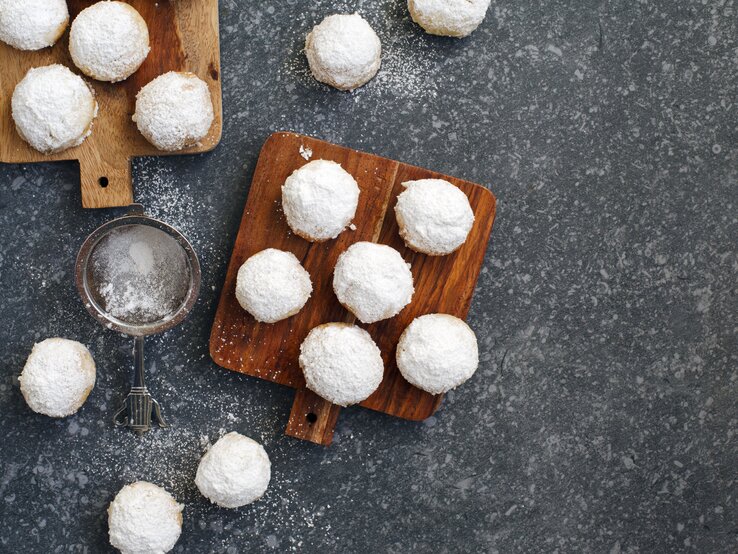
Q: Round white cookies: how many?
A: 15